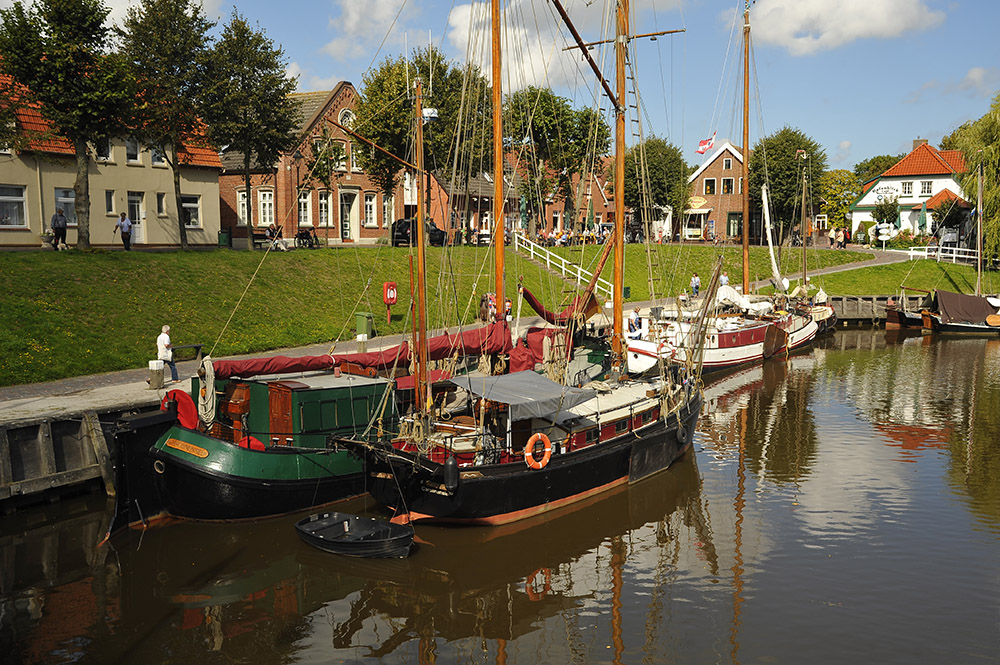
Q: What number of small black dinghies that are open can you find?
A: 1